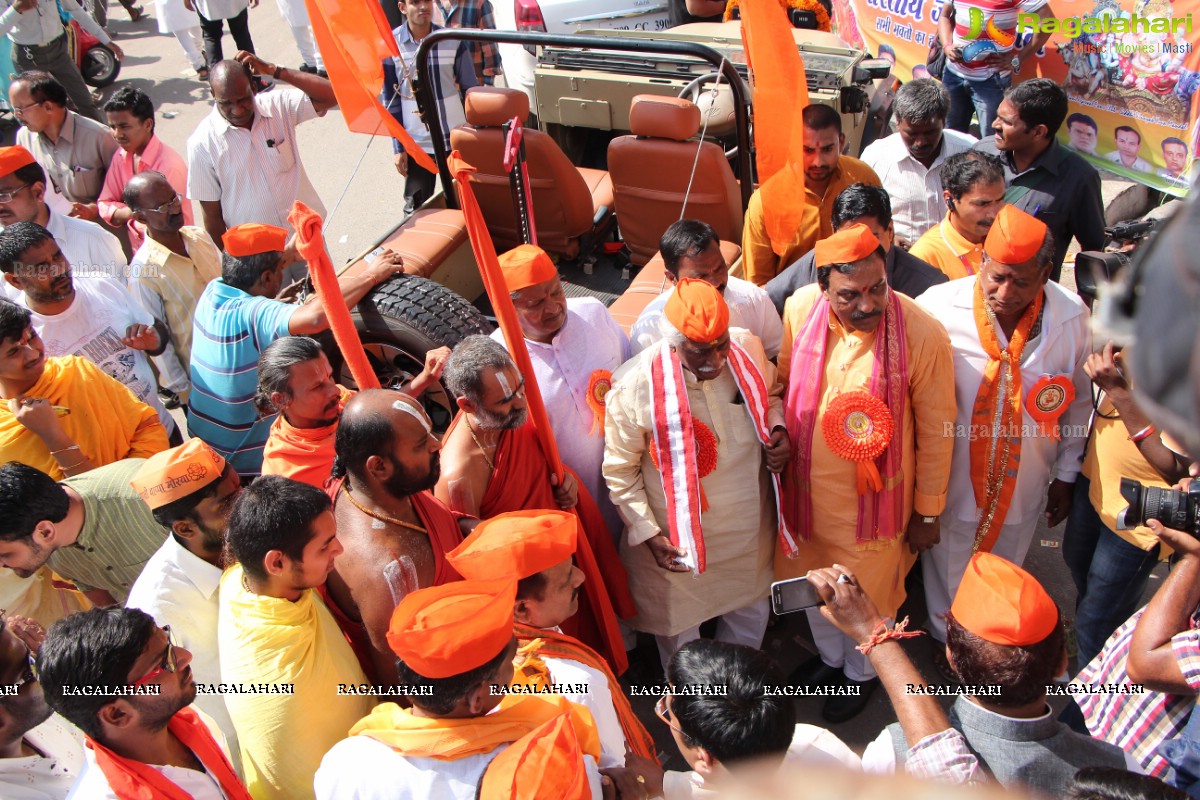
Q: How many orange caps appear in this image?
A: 11